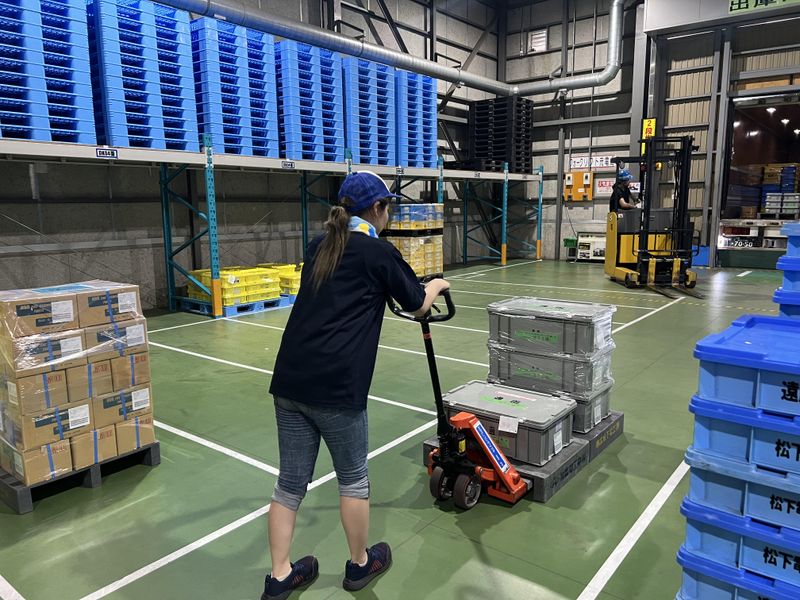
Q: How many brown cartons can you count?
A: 12